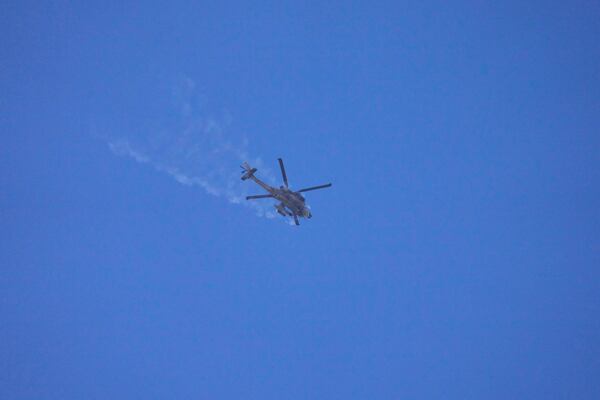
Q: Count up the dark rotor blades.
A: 4